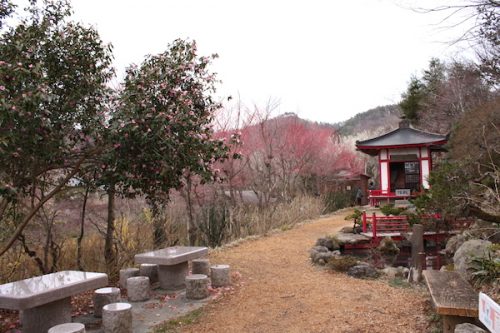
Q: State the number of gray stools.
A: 9